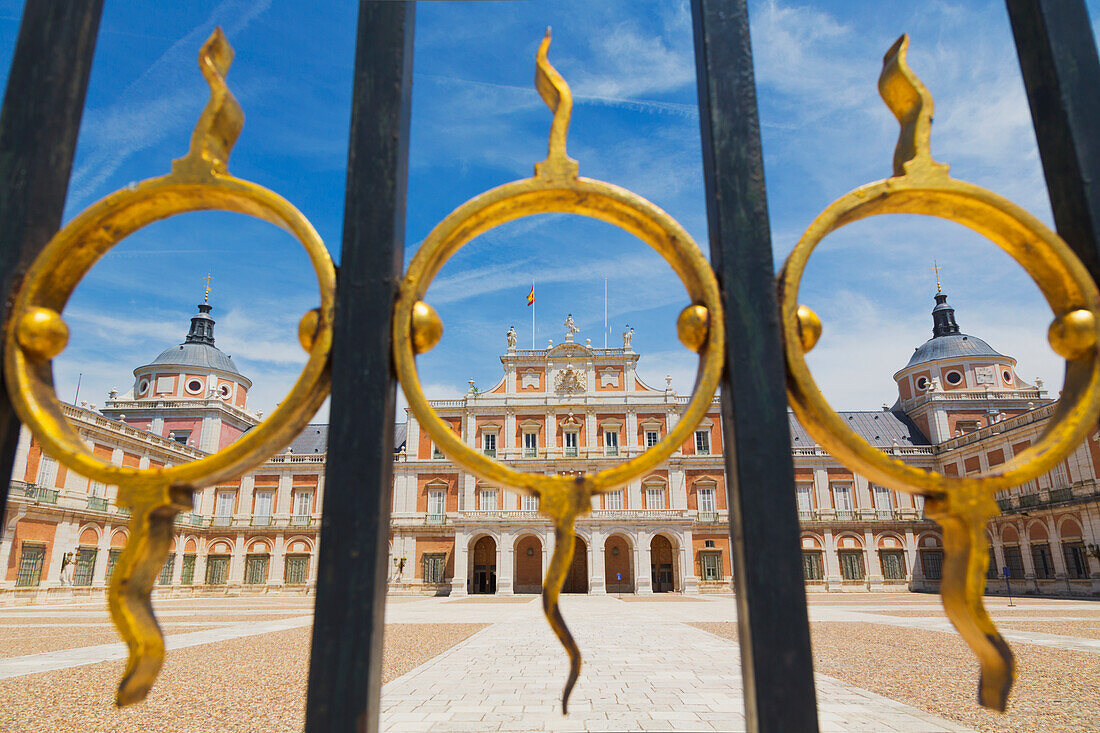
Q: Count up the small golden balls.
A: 6